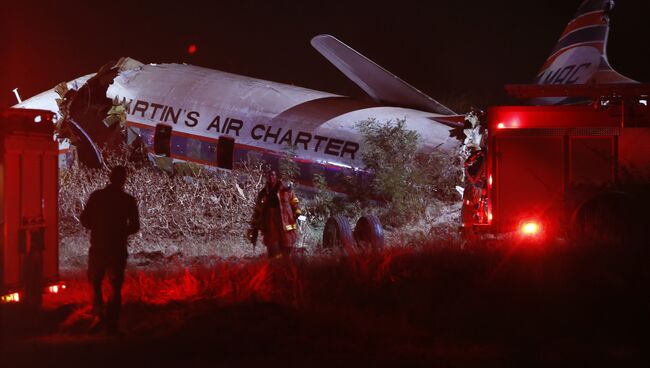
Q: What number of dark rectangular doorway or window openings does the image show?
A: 2